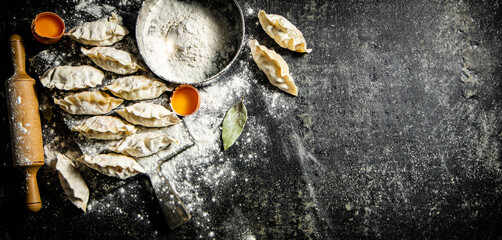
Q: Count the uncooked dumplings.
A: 12